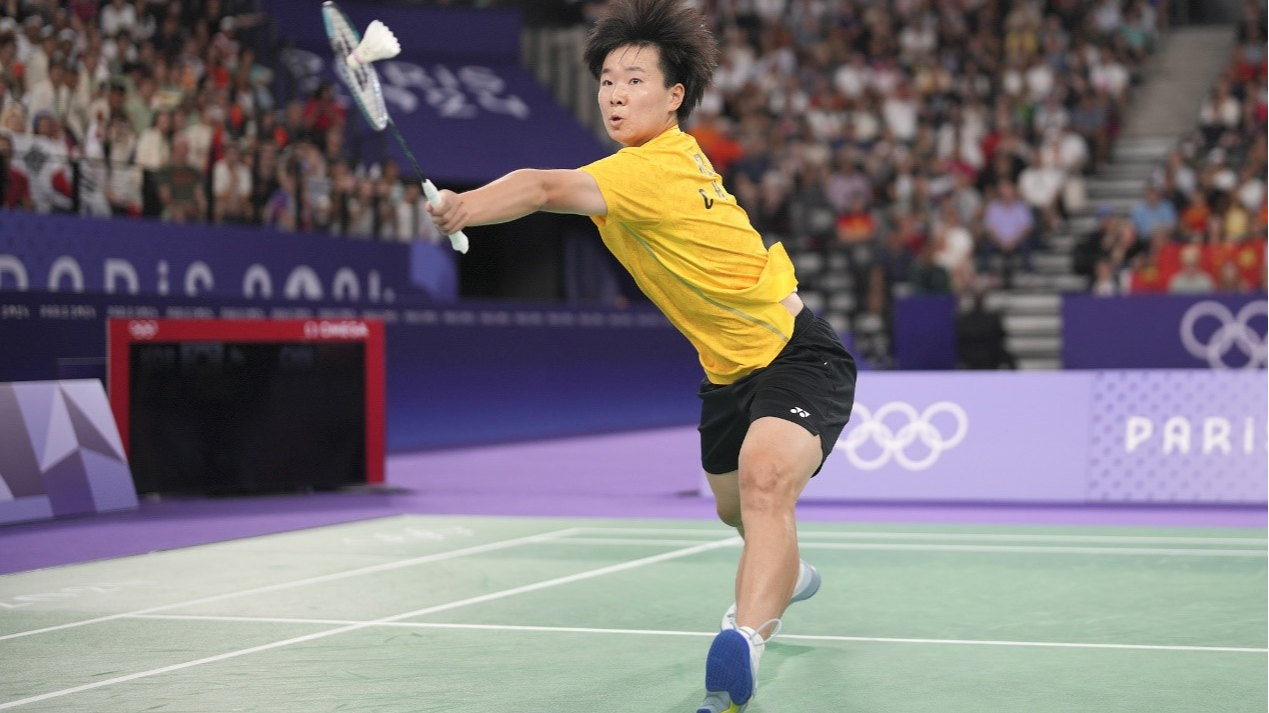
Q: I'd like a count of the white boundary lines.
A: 5